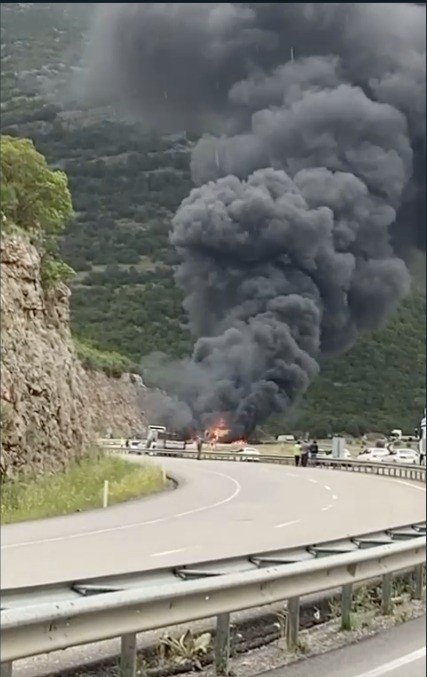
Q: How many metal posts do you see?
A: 7